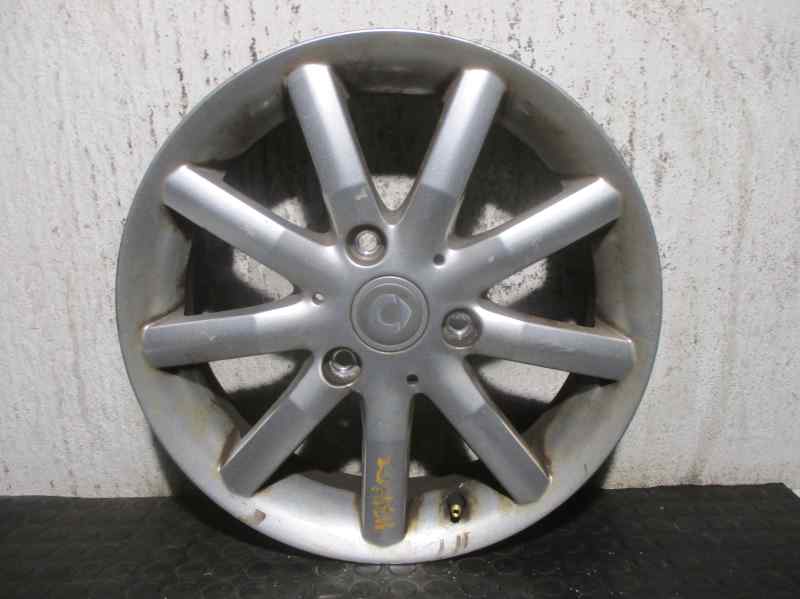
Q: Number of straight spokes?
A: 9